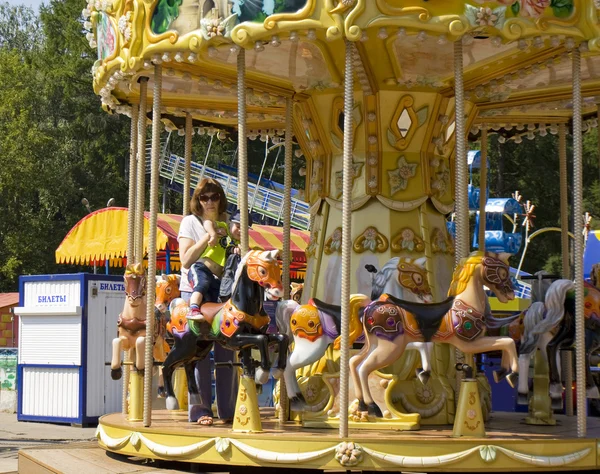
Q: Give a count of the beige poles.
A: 11